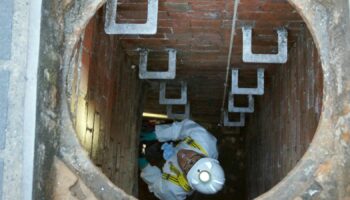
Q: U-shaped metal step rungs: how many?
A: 8